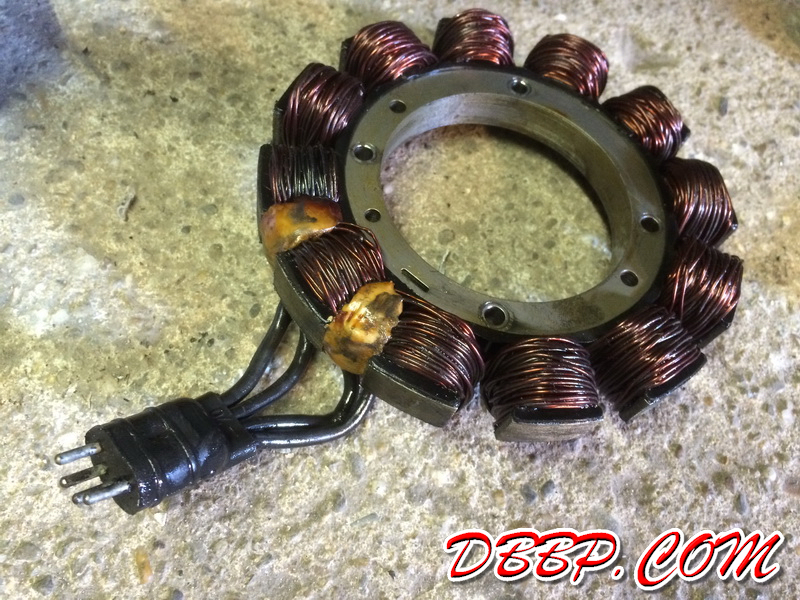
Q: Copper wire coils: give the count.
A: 12